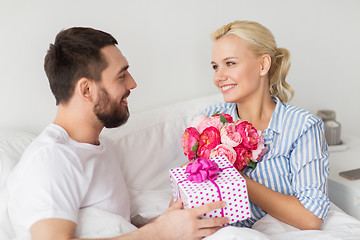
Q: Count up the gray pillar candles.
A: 2